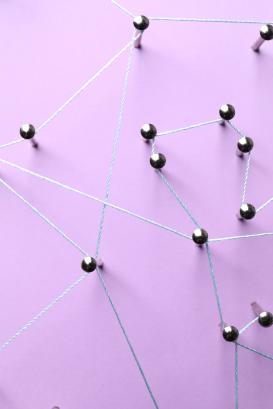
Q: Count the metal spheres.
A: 12